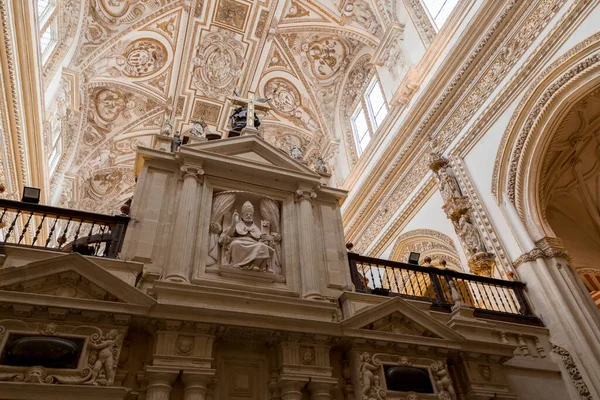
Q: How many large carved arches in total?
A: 2